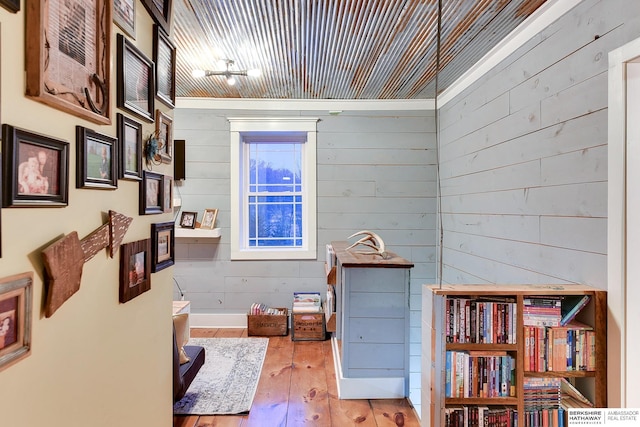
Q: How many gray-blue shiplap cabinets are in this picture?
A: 1